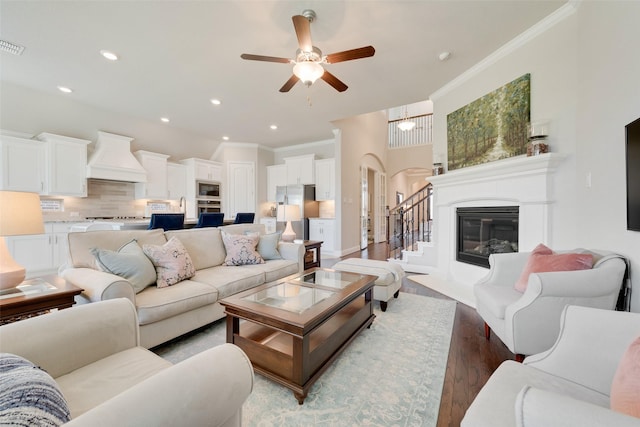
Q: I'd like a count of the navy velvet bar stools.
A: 3